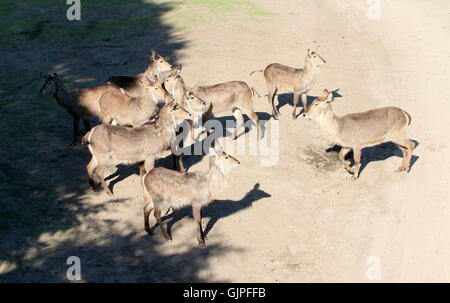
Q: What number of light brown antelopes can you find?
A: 9